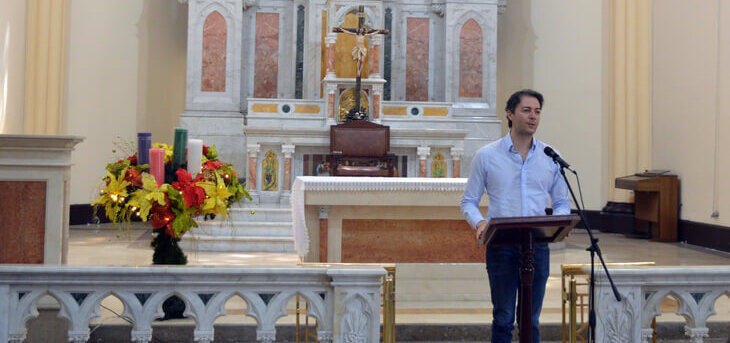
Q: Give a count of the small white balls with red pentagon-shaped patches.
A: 0